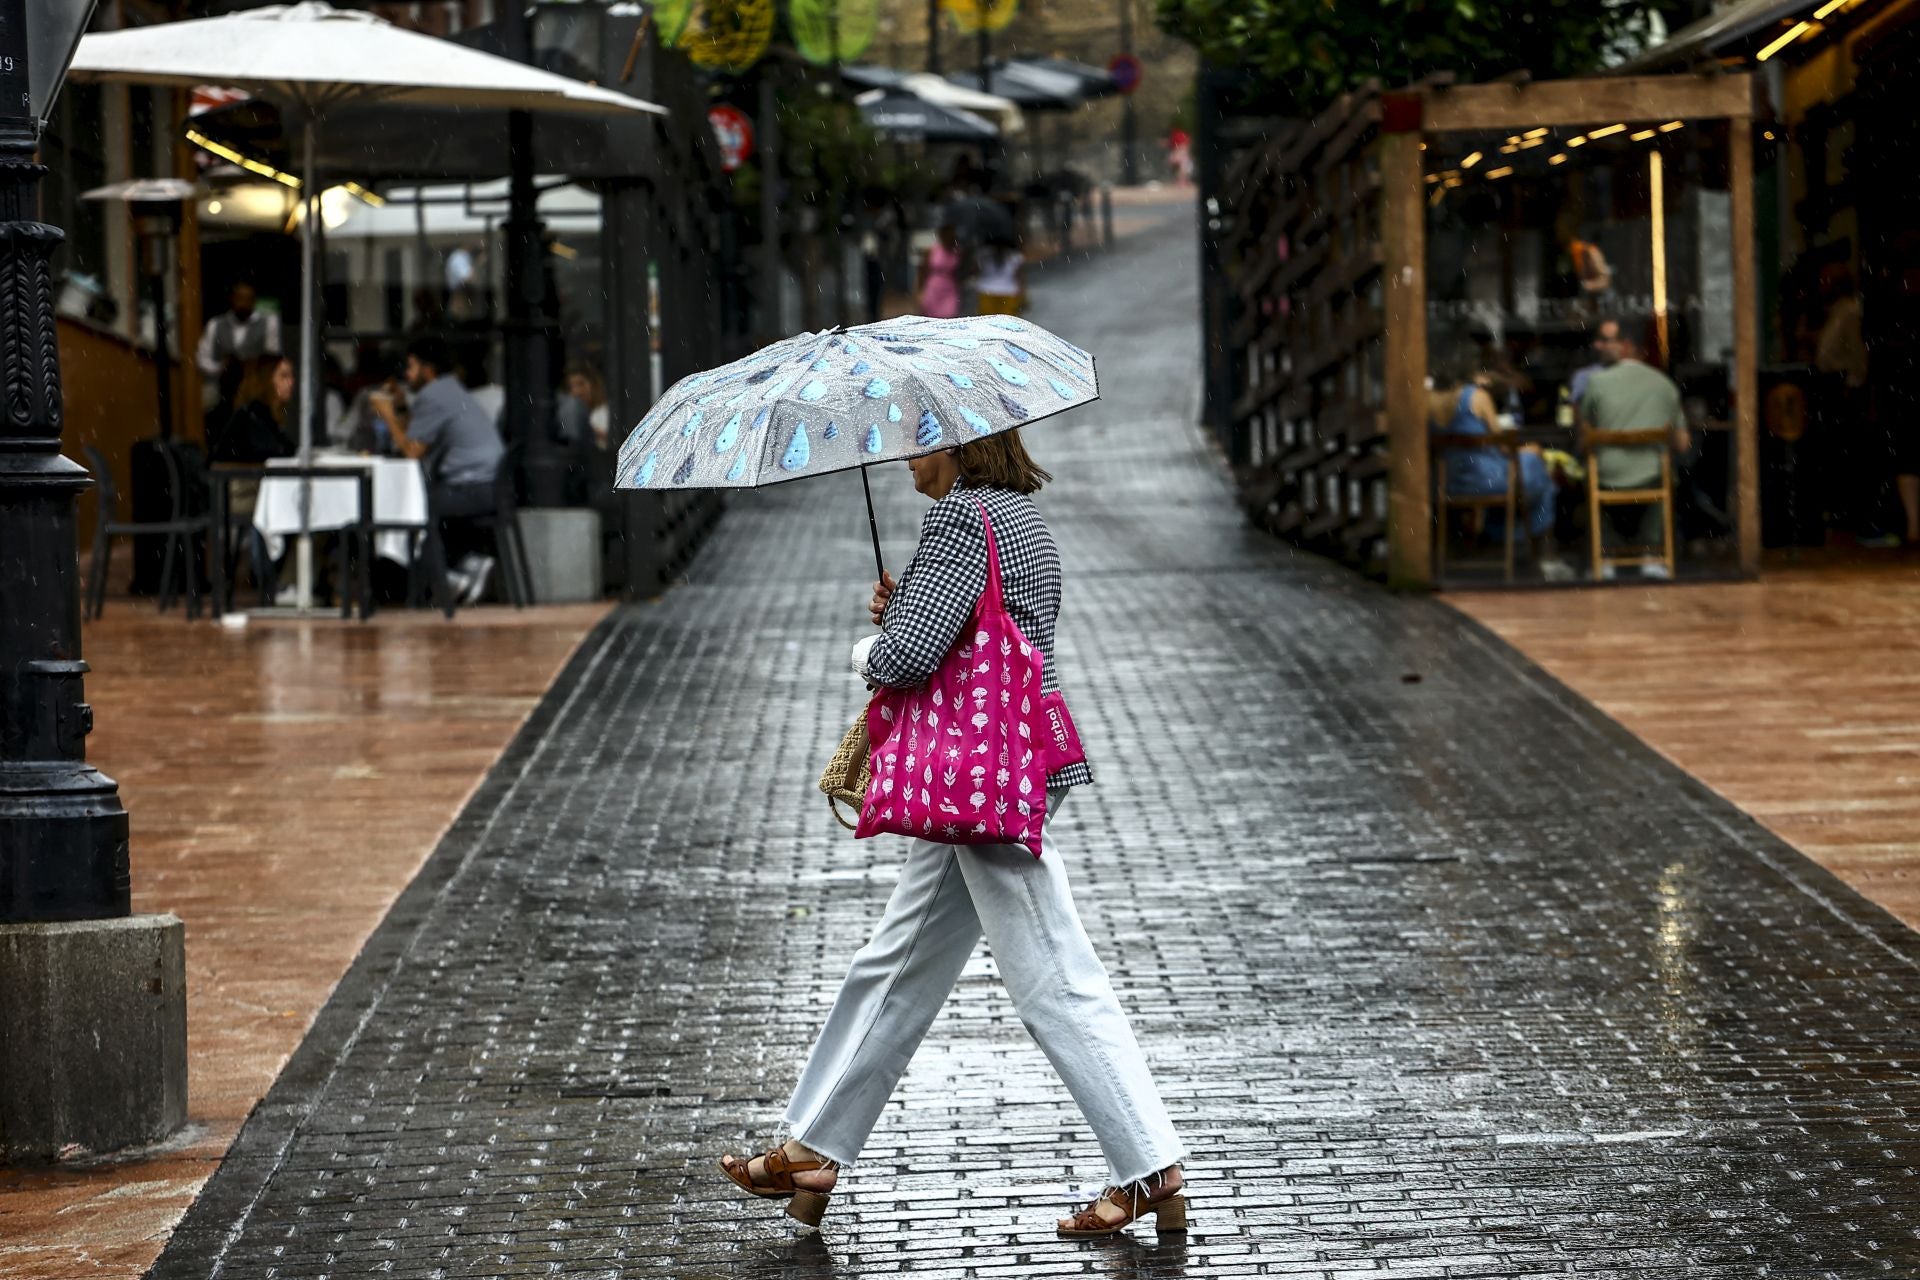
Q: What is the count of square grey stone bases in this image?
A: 2